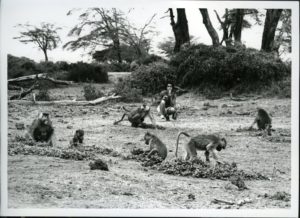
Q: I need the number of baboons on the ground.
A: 6